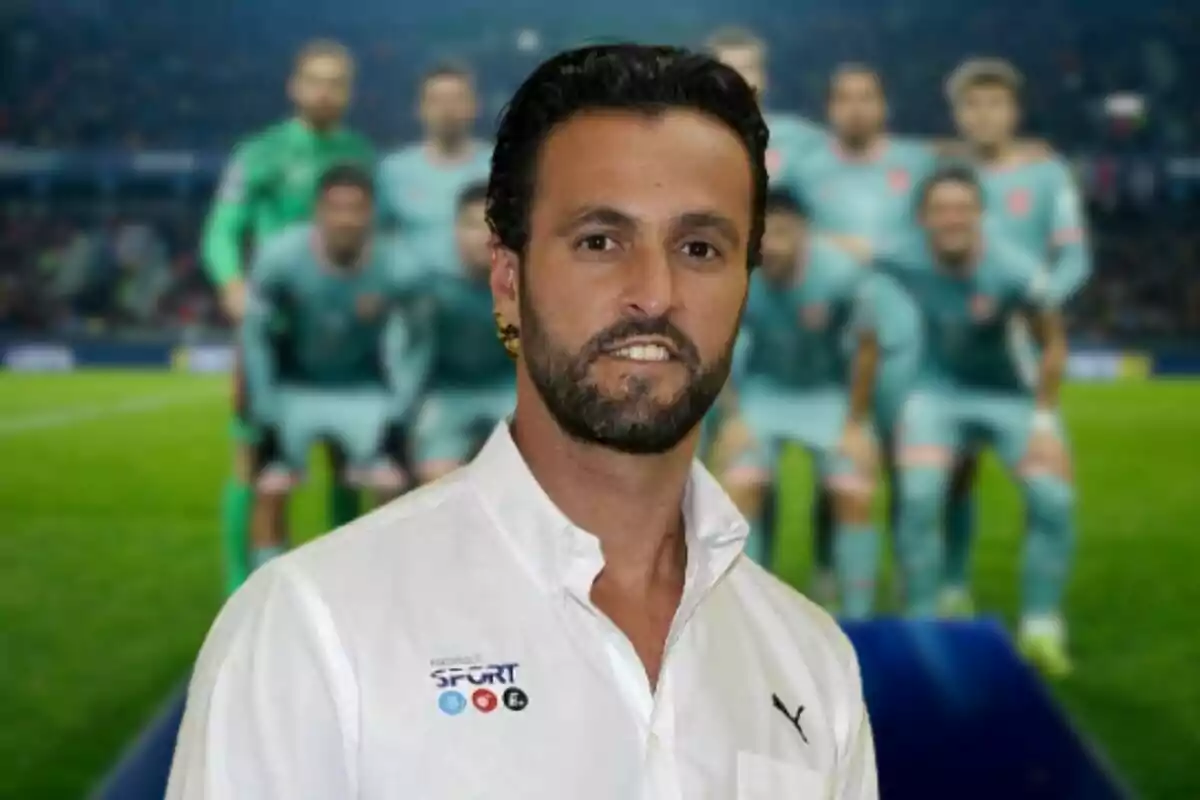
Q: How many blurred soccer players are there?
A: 9